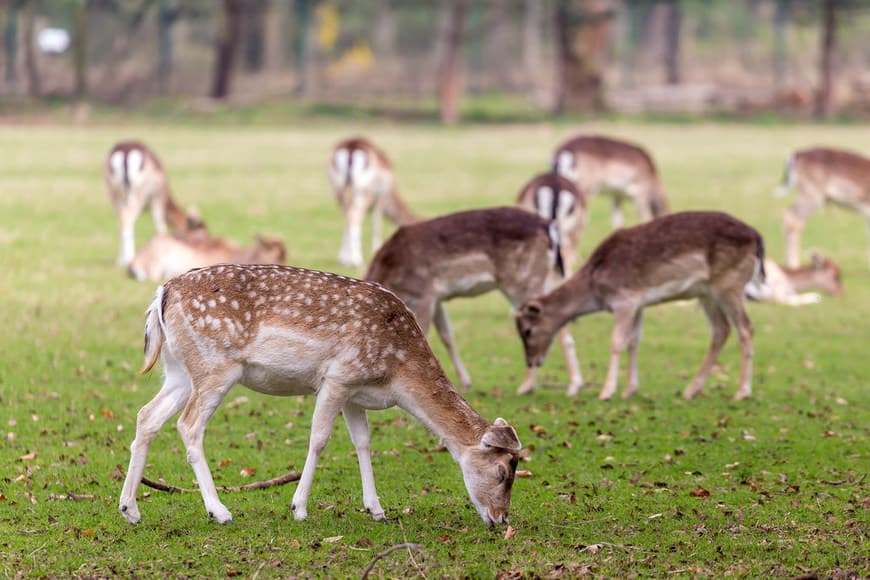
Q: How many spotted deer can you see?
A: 1